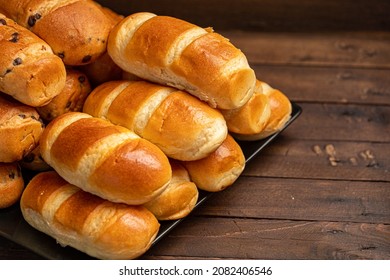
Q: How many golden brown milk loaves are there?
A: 8